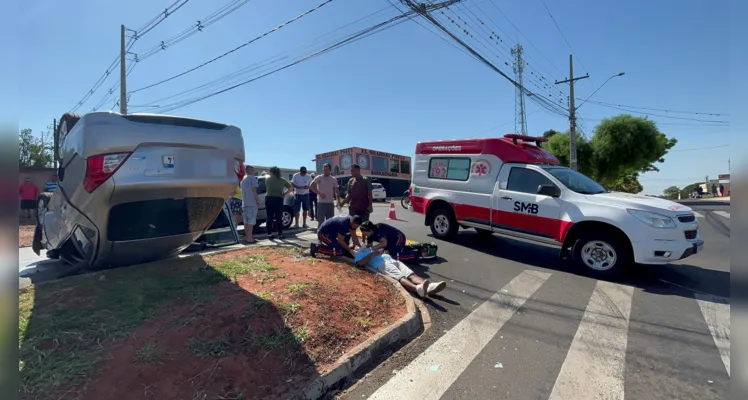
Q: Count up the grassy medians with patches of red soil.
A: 1